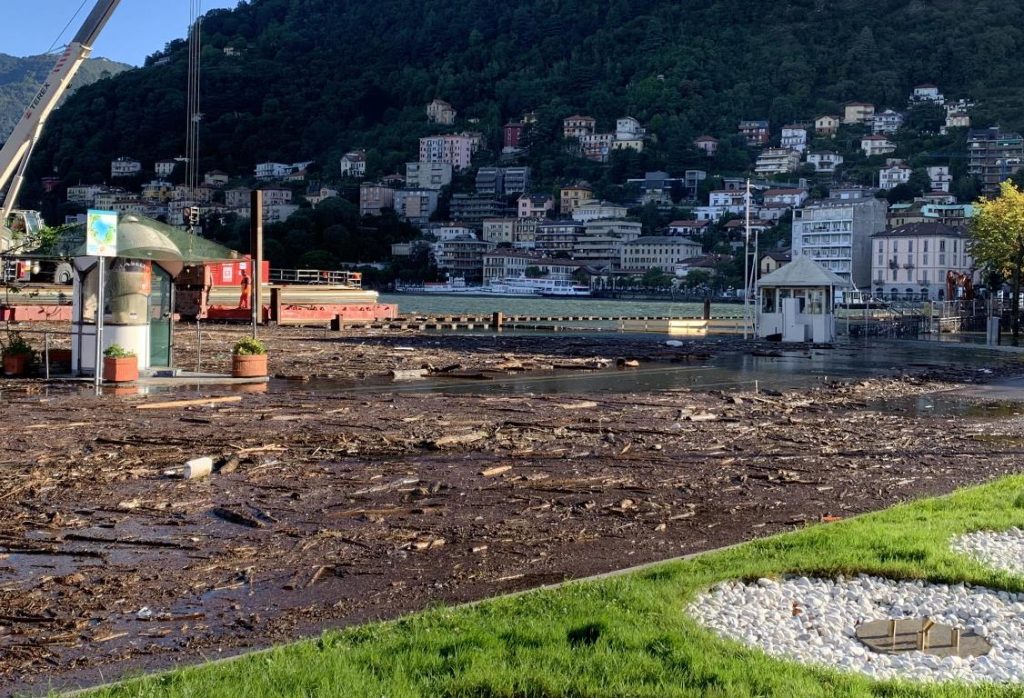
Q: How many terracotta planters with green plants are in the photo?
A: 3